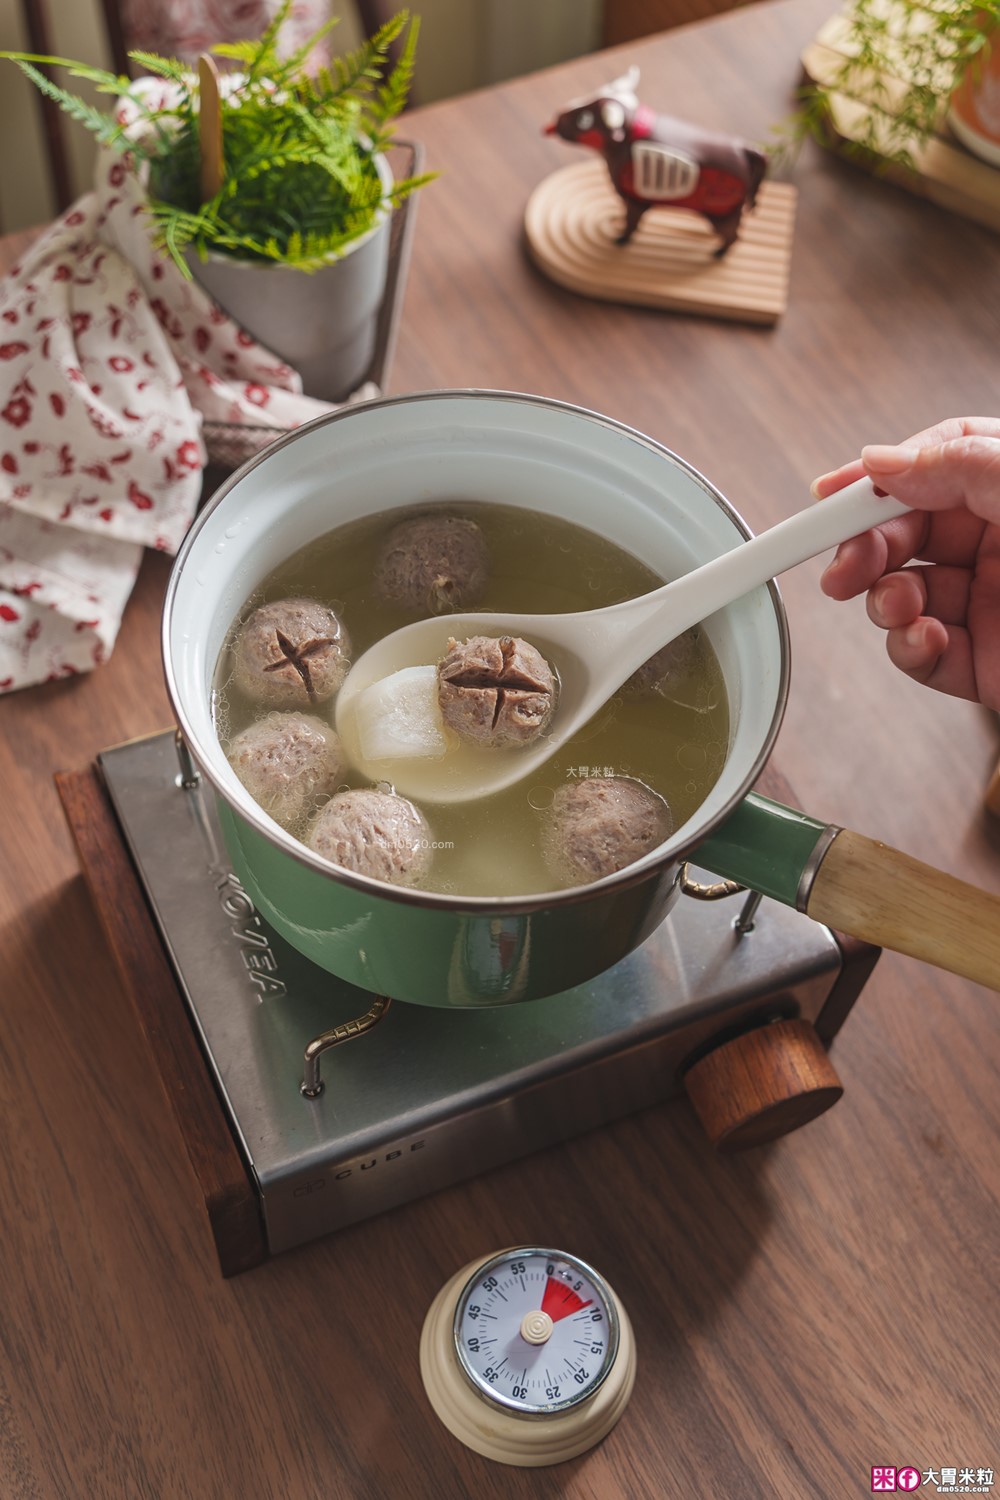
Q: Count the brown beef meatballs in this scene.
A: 7